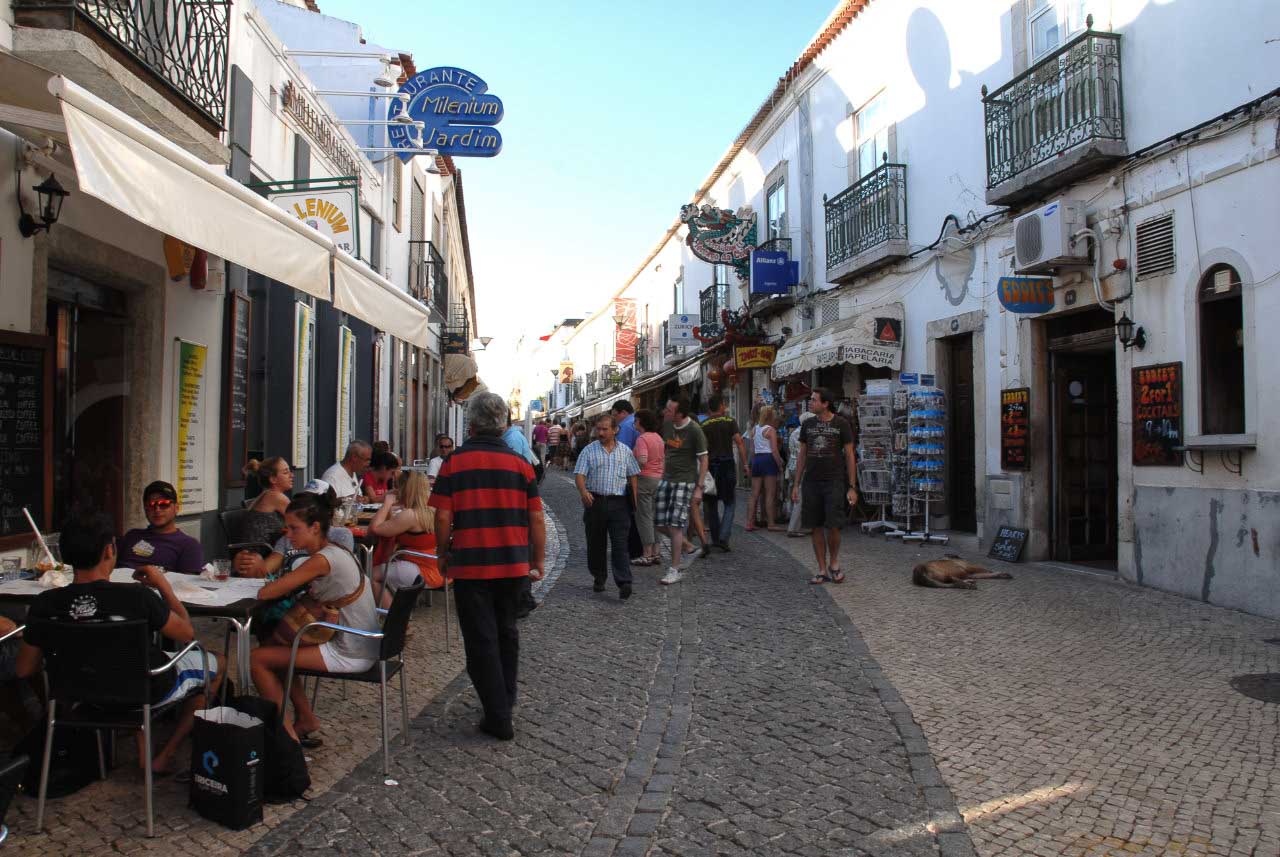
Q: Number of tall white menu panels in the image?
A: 3